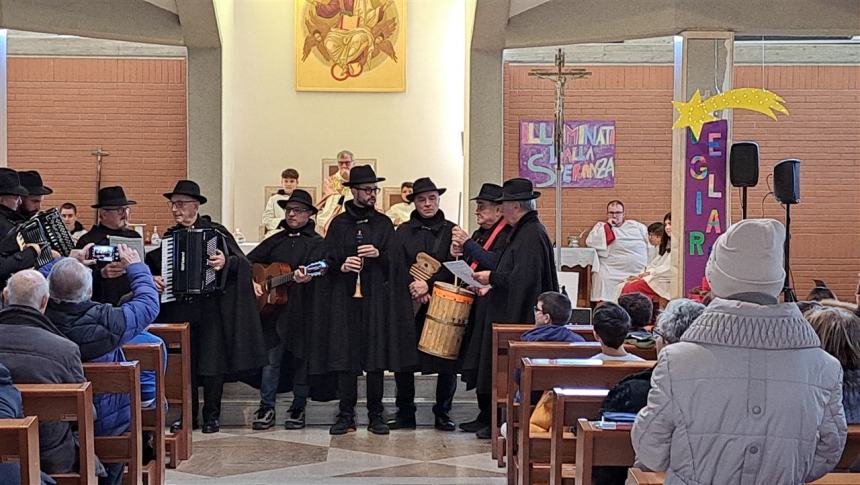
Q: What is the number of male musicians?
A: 9